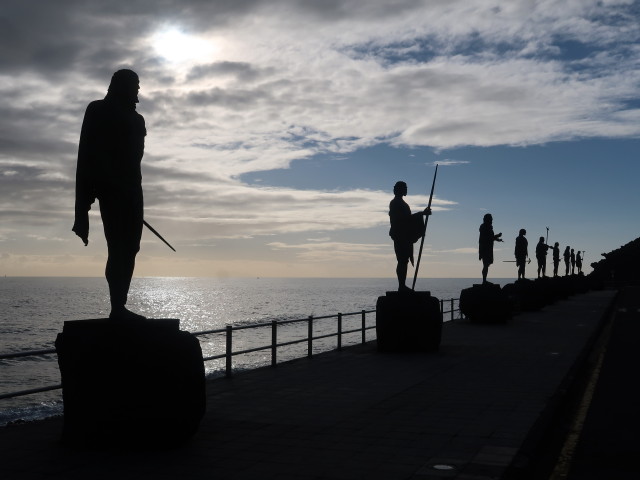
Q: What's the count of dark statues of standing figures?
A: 9